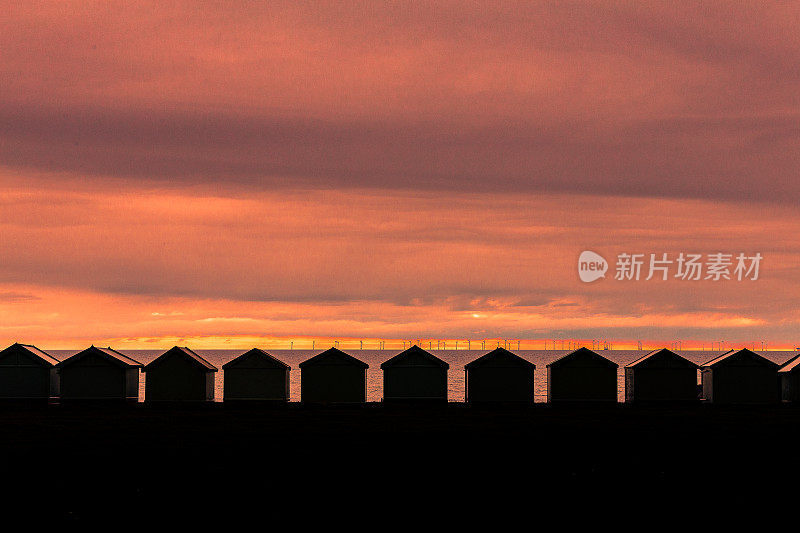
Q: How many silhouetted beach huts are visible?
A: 11